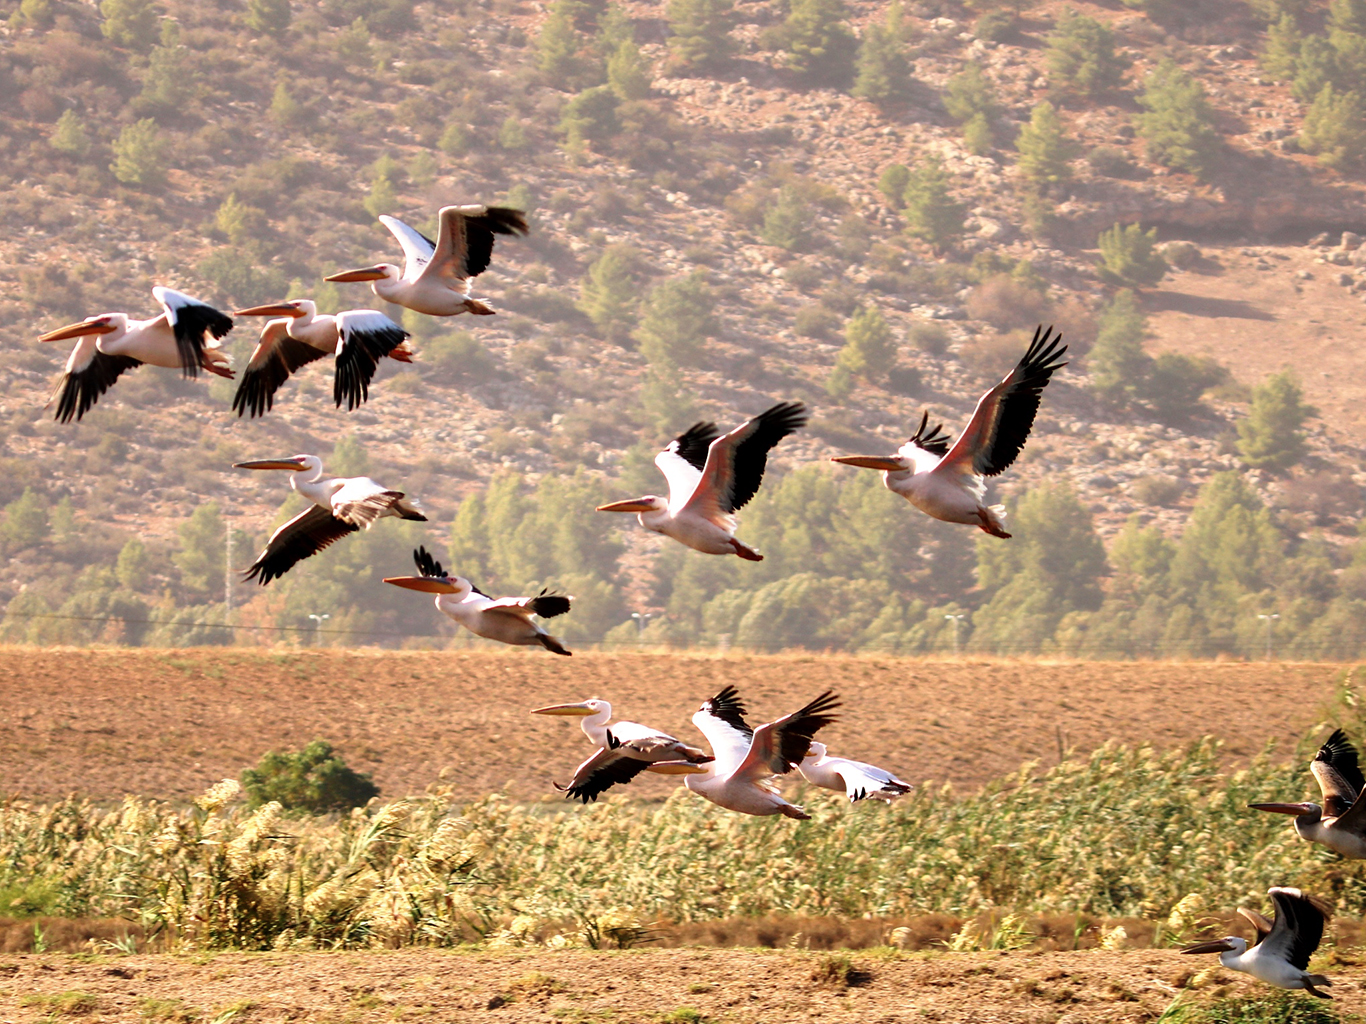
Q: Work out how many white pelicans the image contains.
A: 12